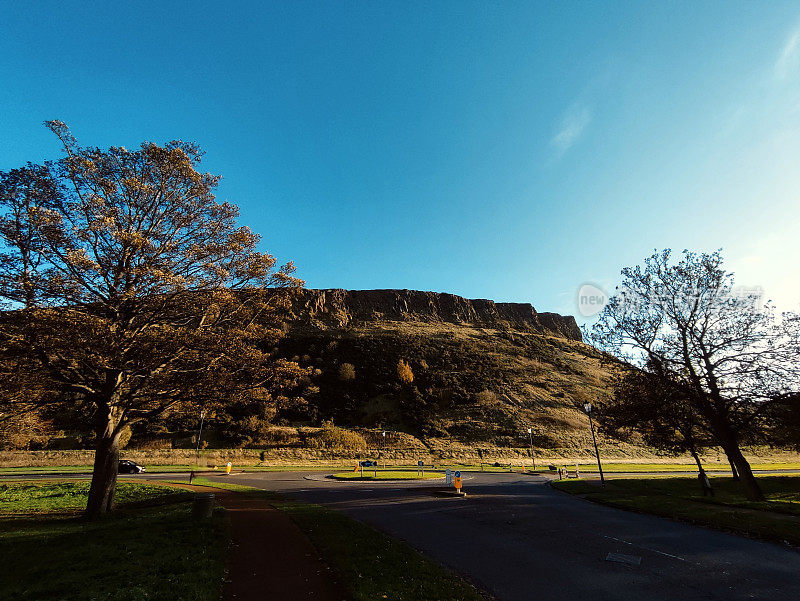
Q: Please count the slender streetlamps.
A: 4